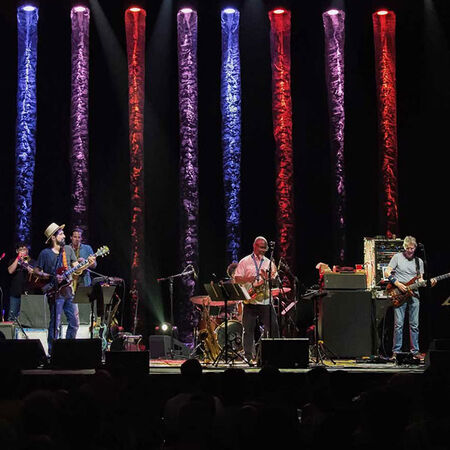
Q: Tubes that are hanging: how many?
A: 8